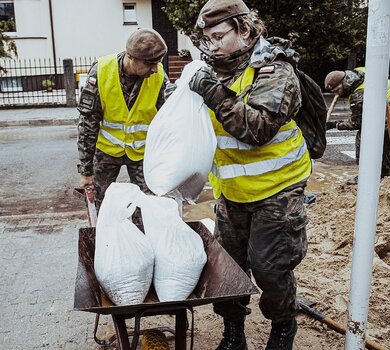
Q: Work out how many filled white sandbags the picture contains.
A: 3